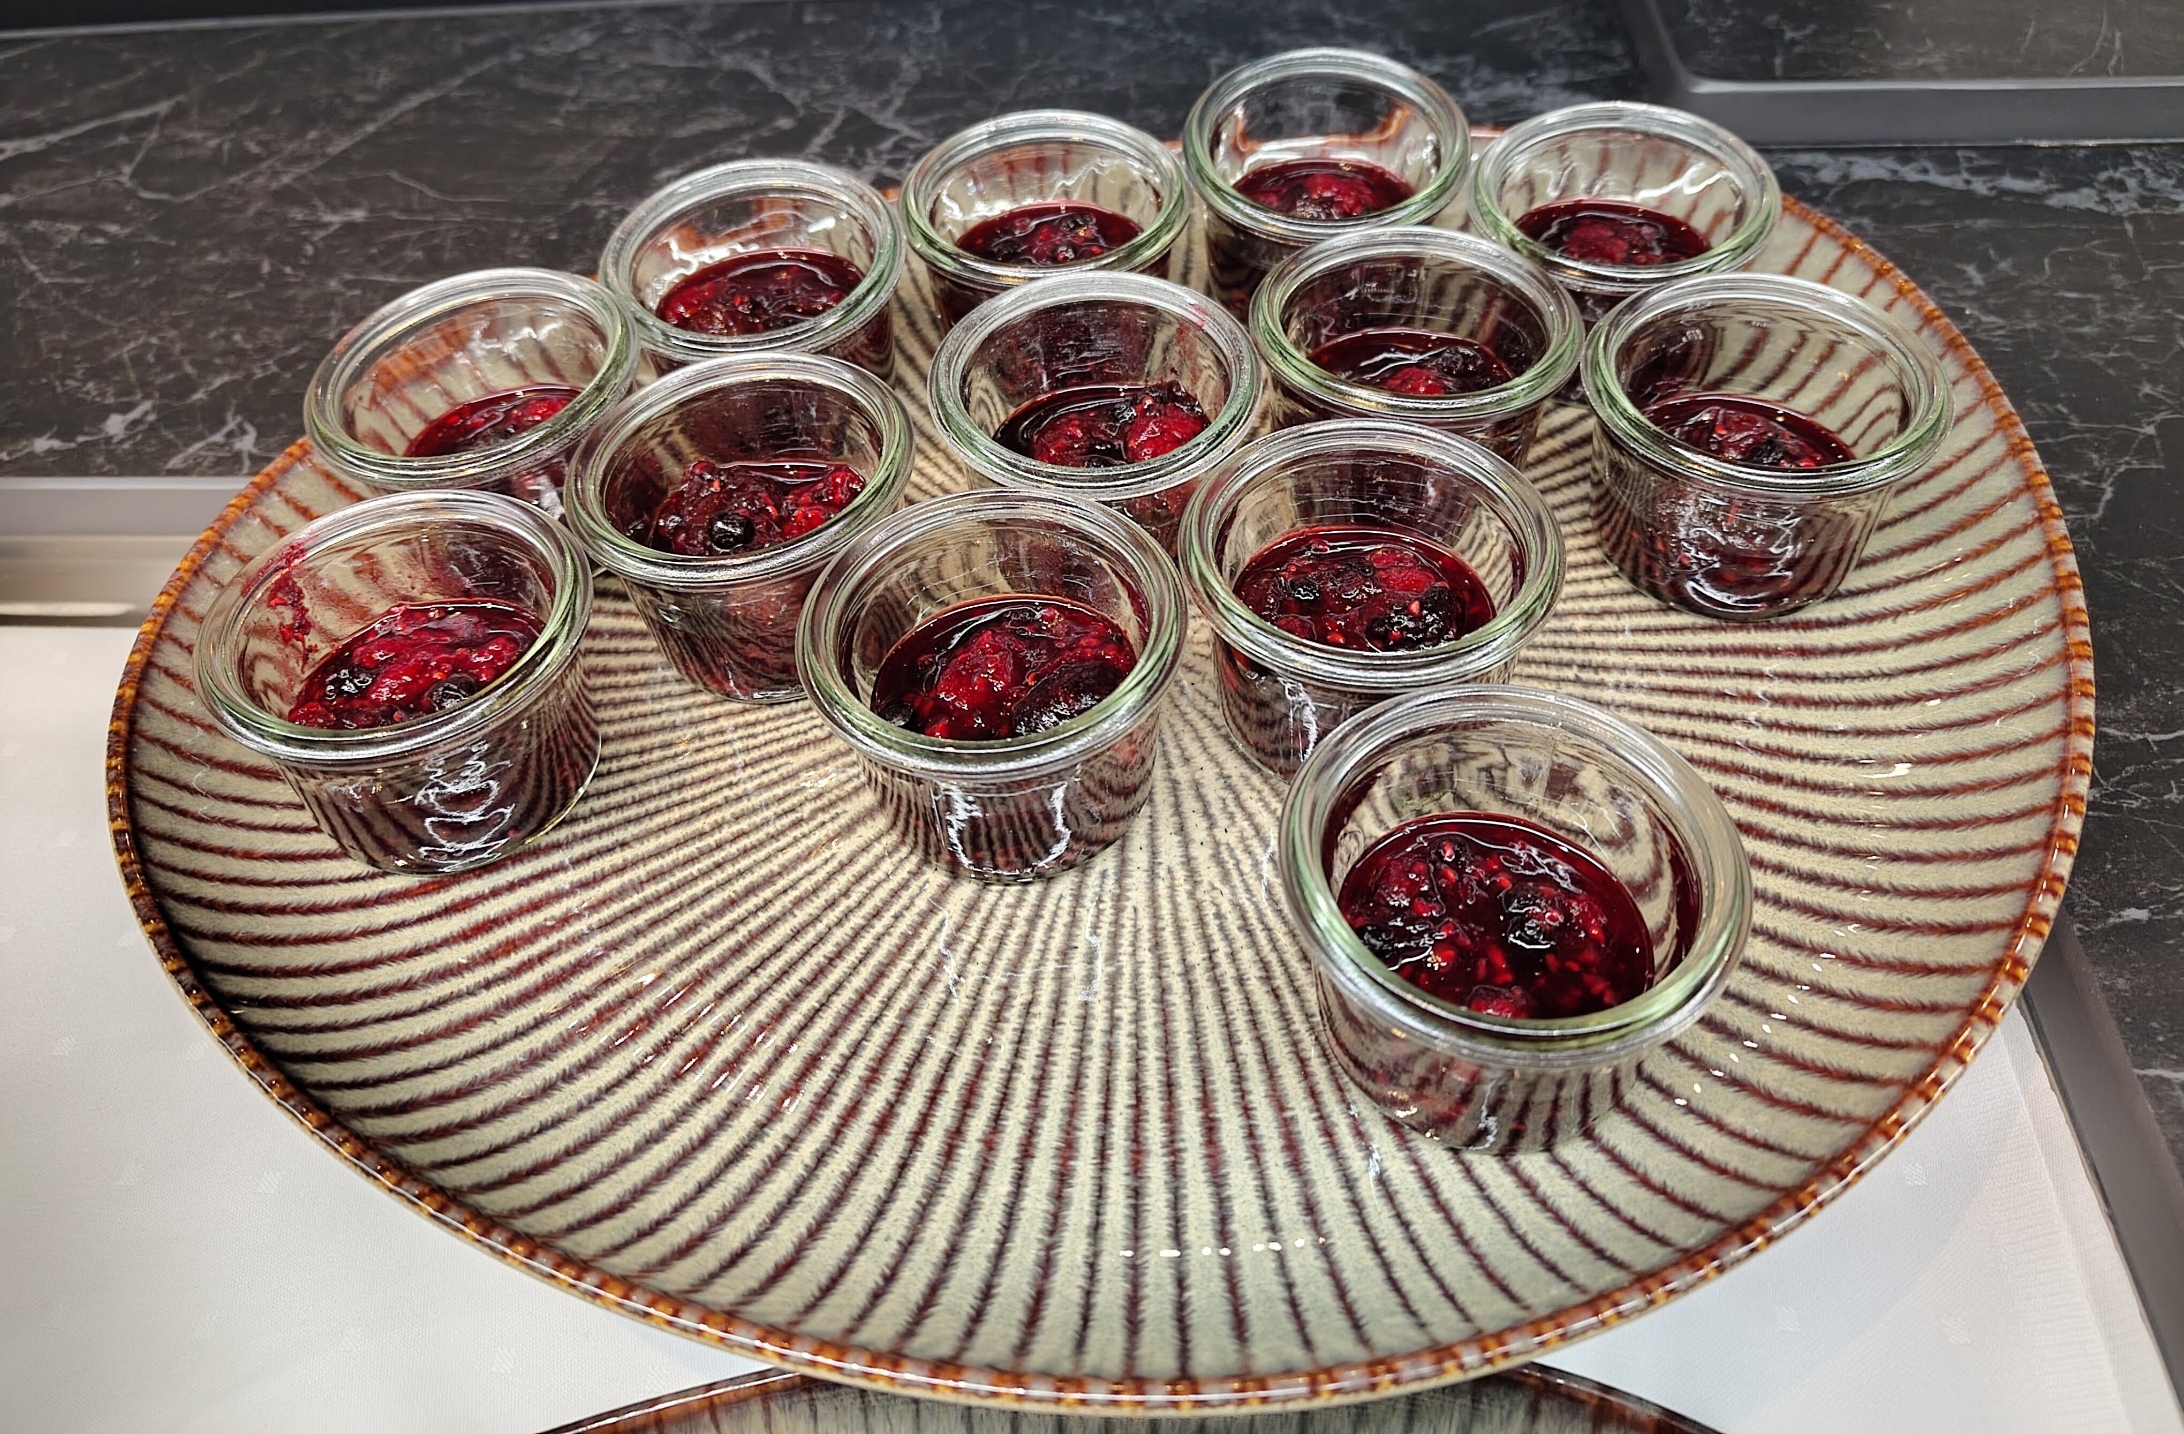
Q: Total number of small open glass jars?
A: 13